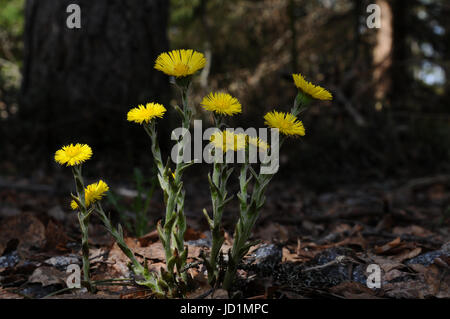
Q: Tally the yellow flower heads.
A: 9